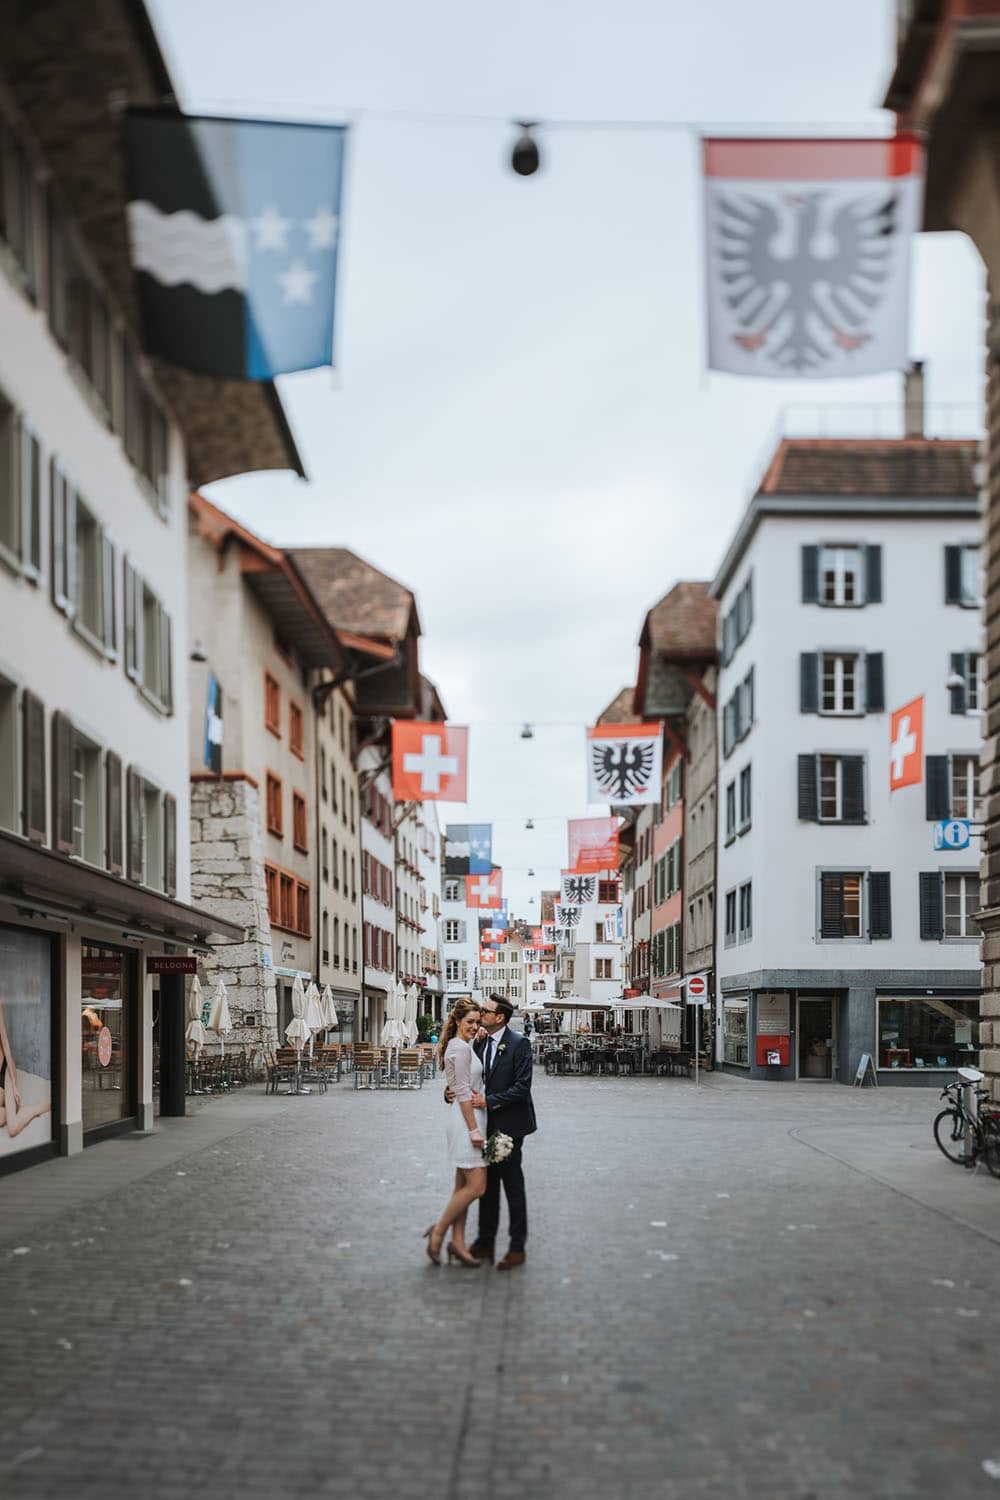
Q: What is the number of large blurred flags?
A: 2